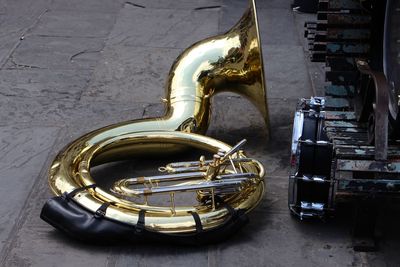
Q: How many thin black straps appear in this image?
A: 5